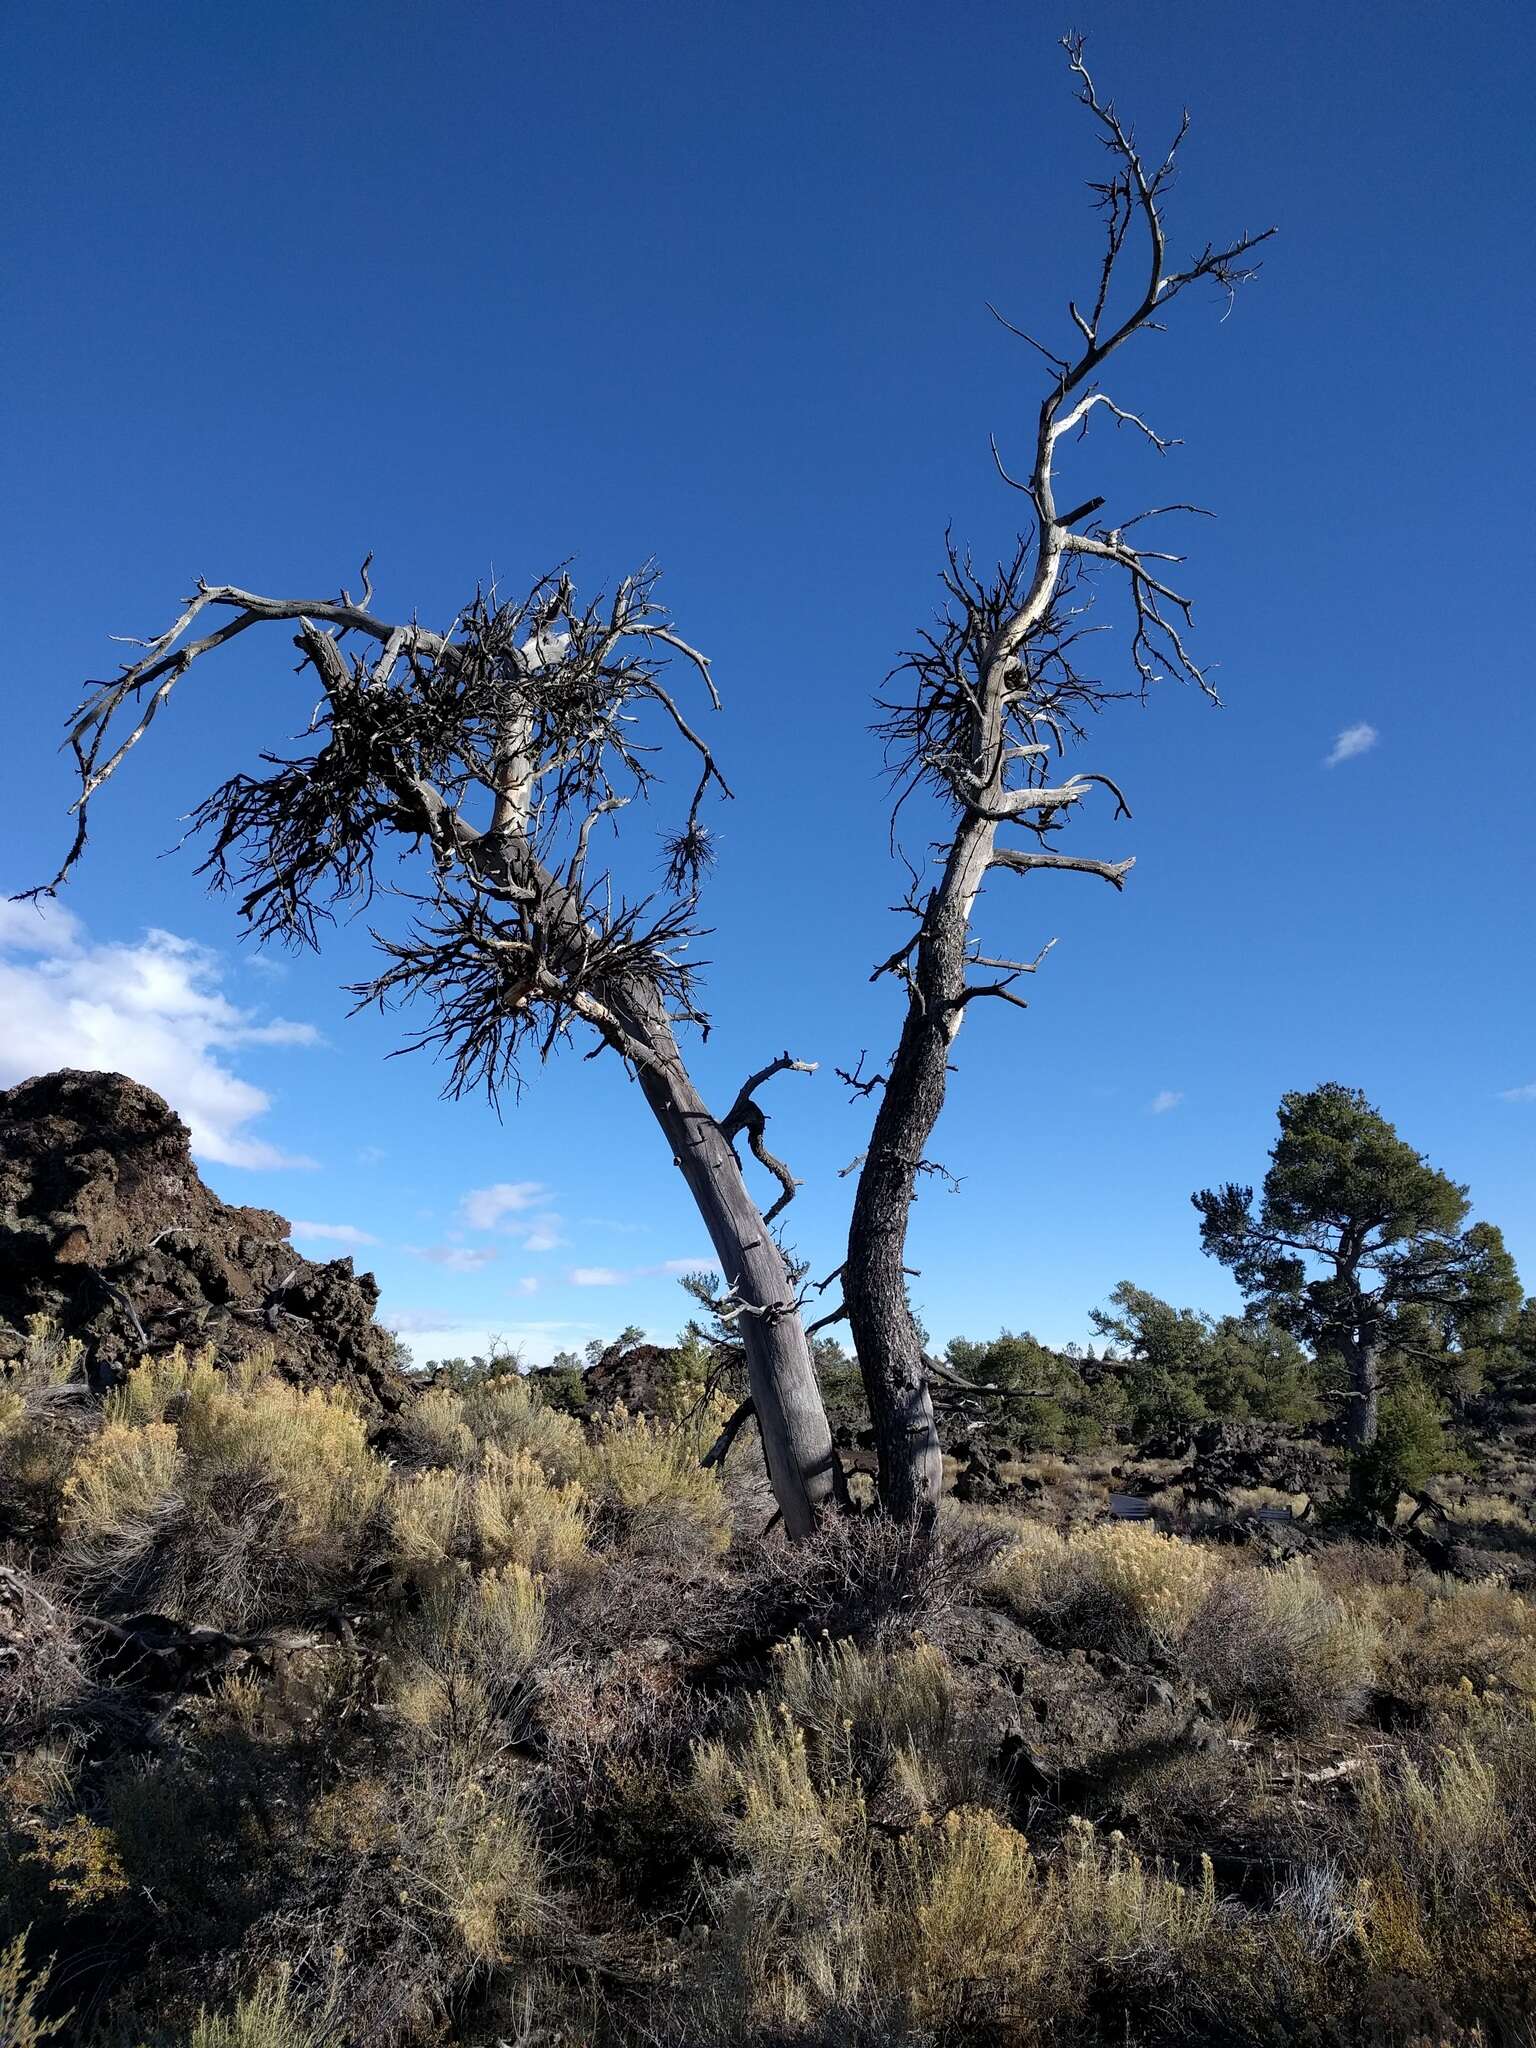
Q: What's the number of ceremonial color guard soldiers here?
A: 0